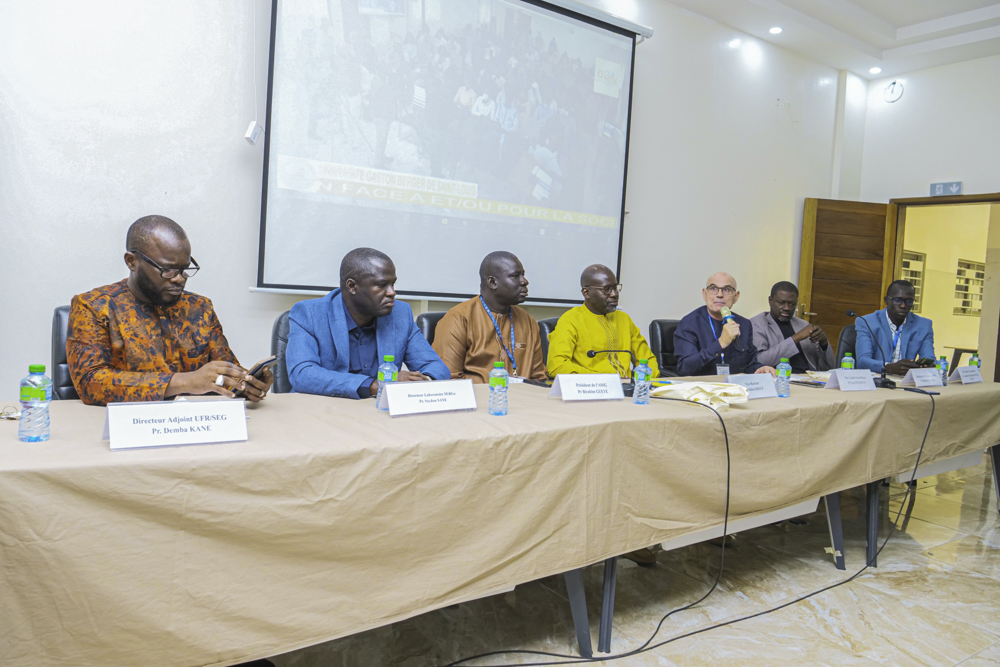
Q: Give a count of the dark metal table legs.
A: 5